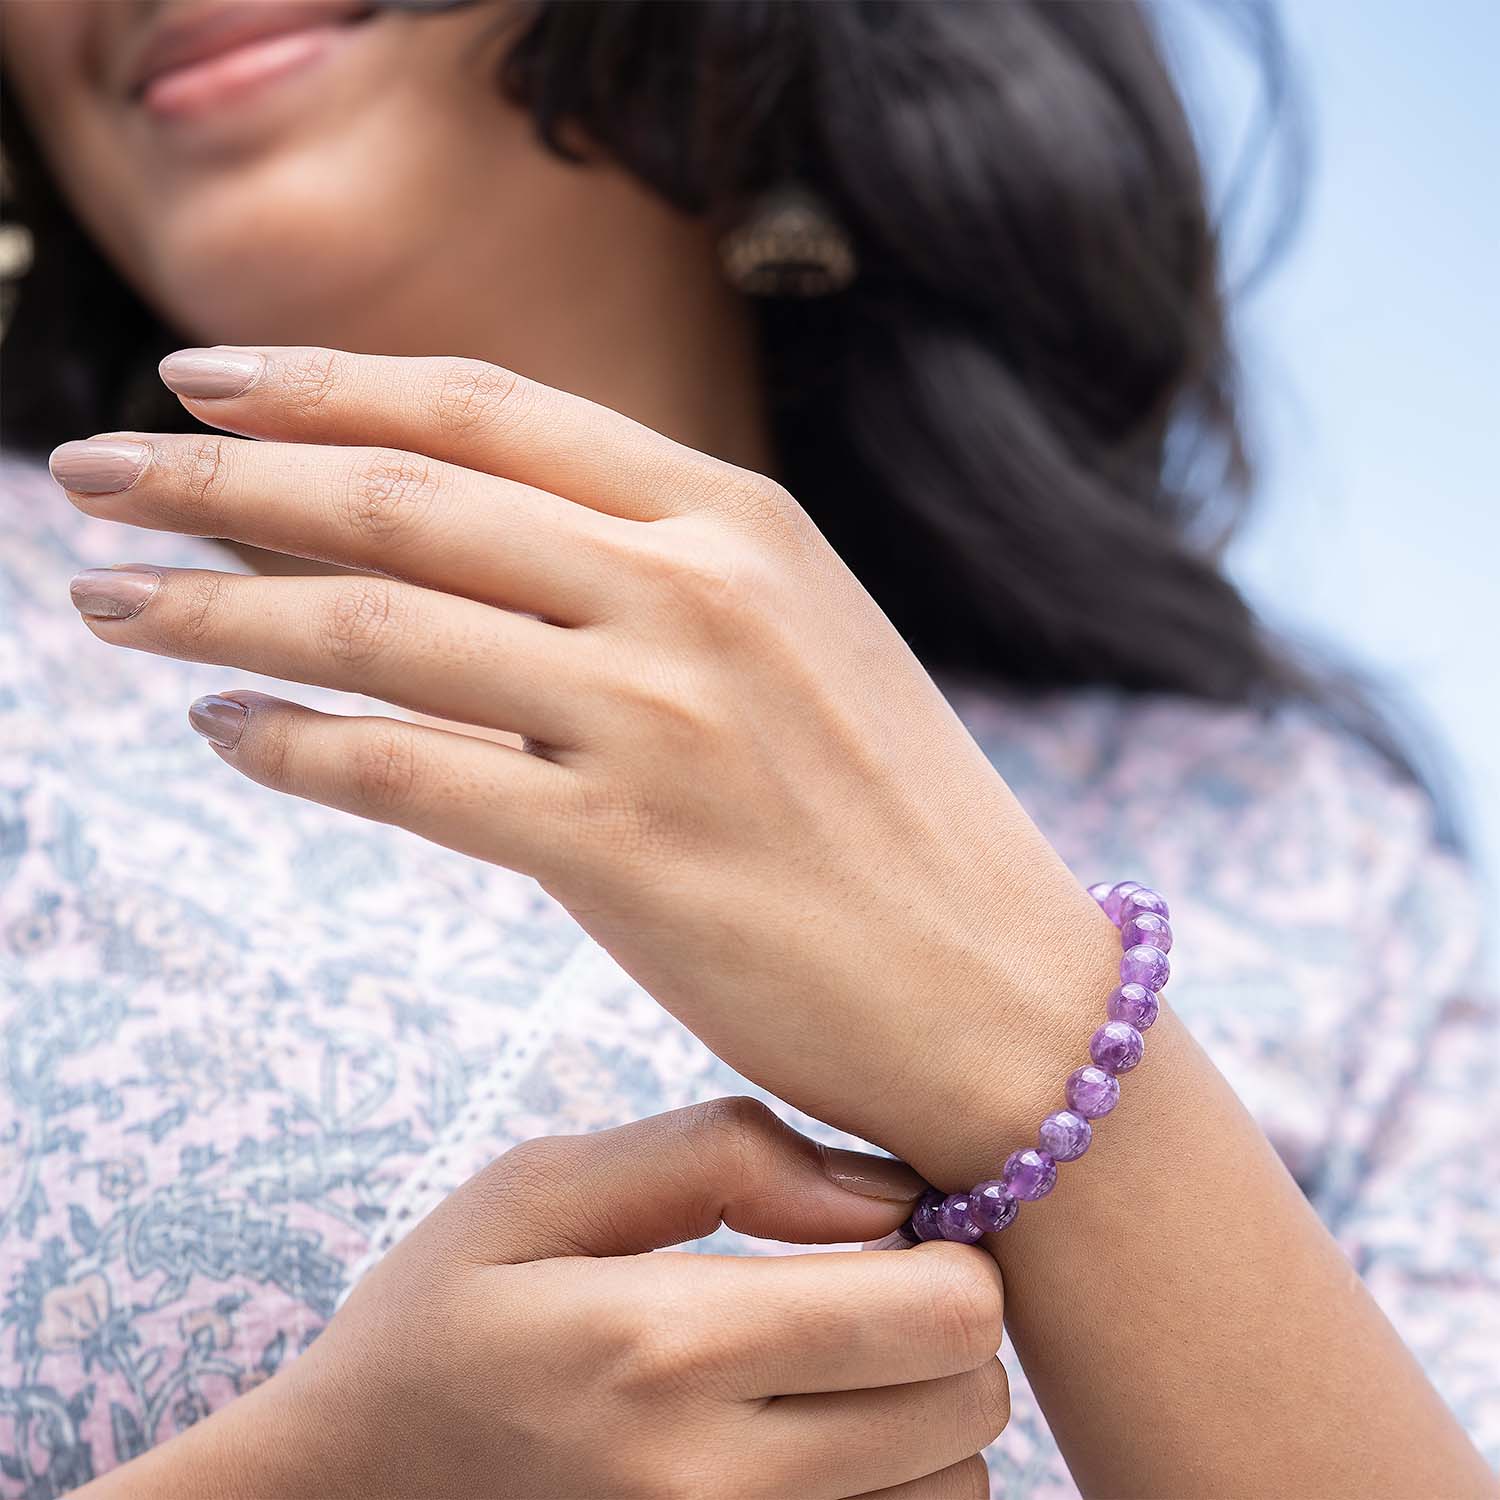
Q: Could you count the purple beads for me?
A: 13